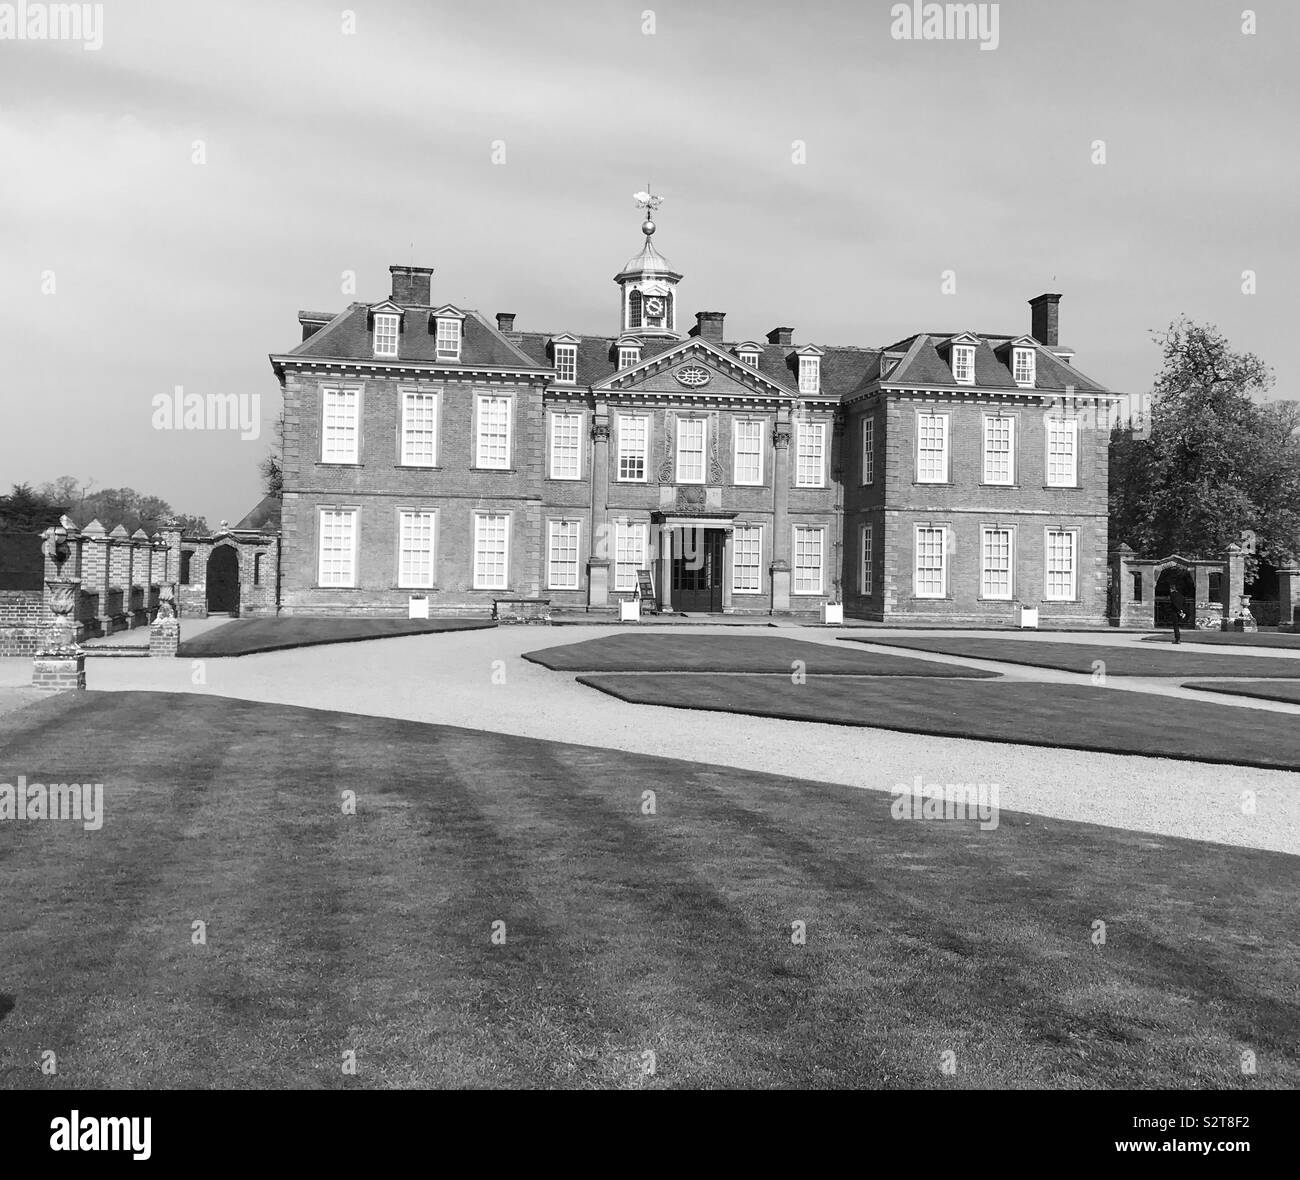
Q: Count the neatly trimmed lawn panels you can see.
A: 7